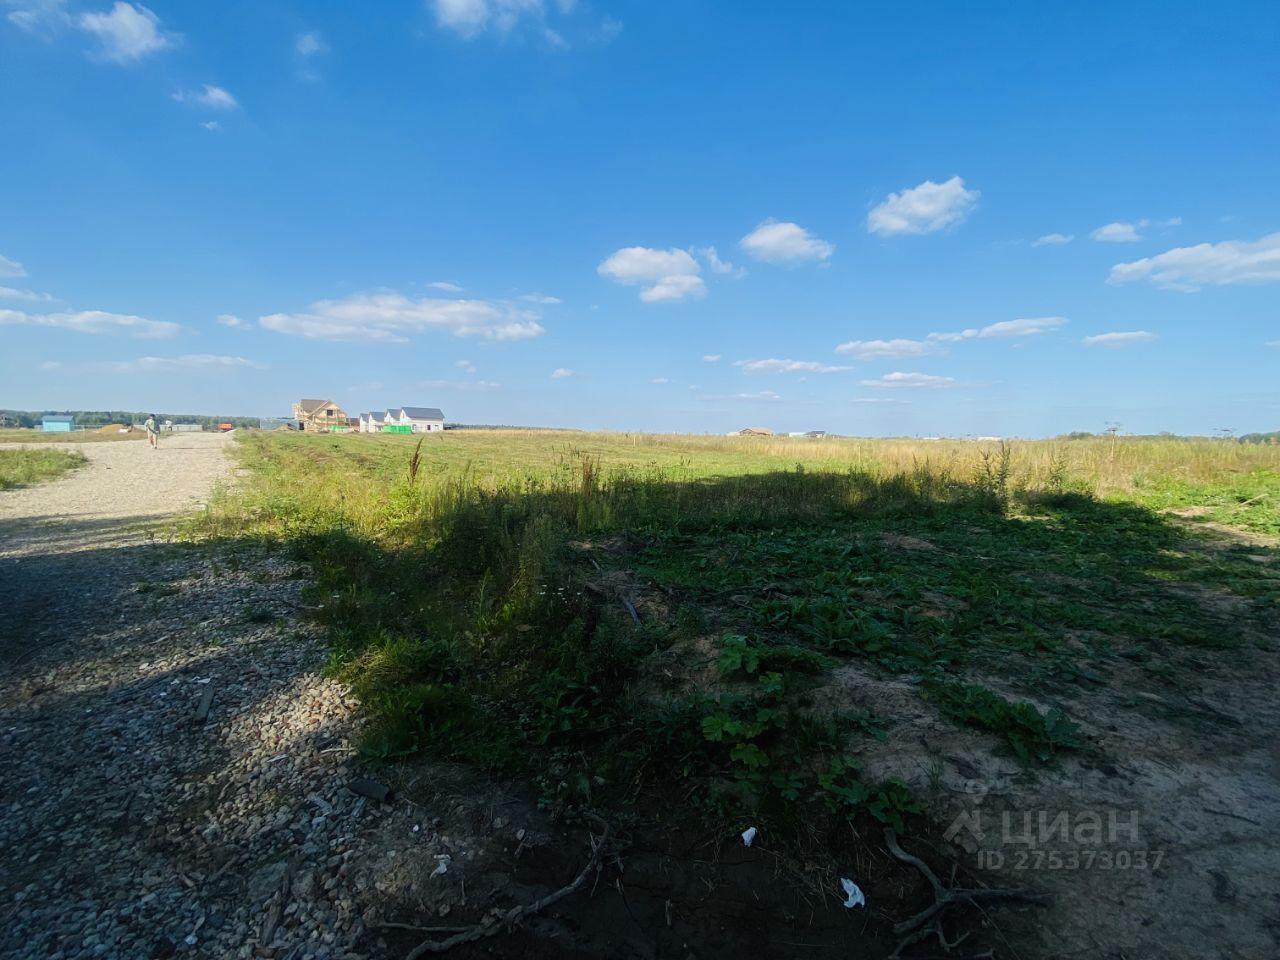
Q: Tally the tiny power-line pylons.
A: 2